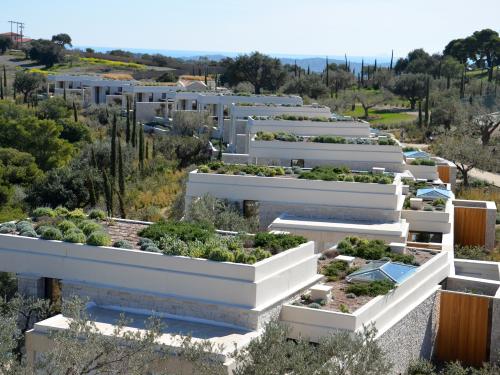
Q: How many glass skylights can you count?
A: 3